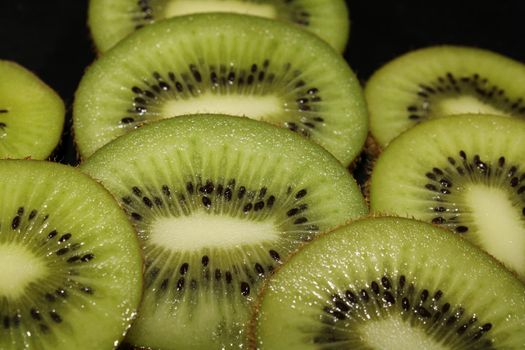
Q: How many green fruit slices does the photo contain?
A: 8